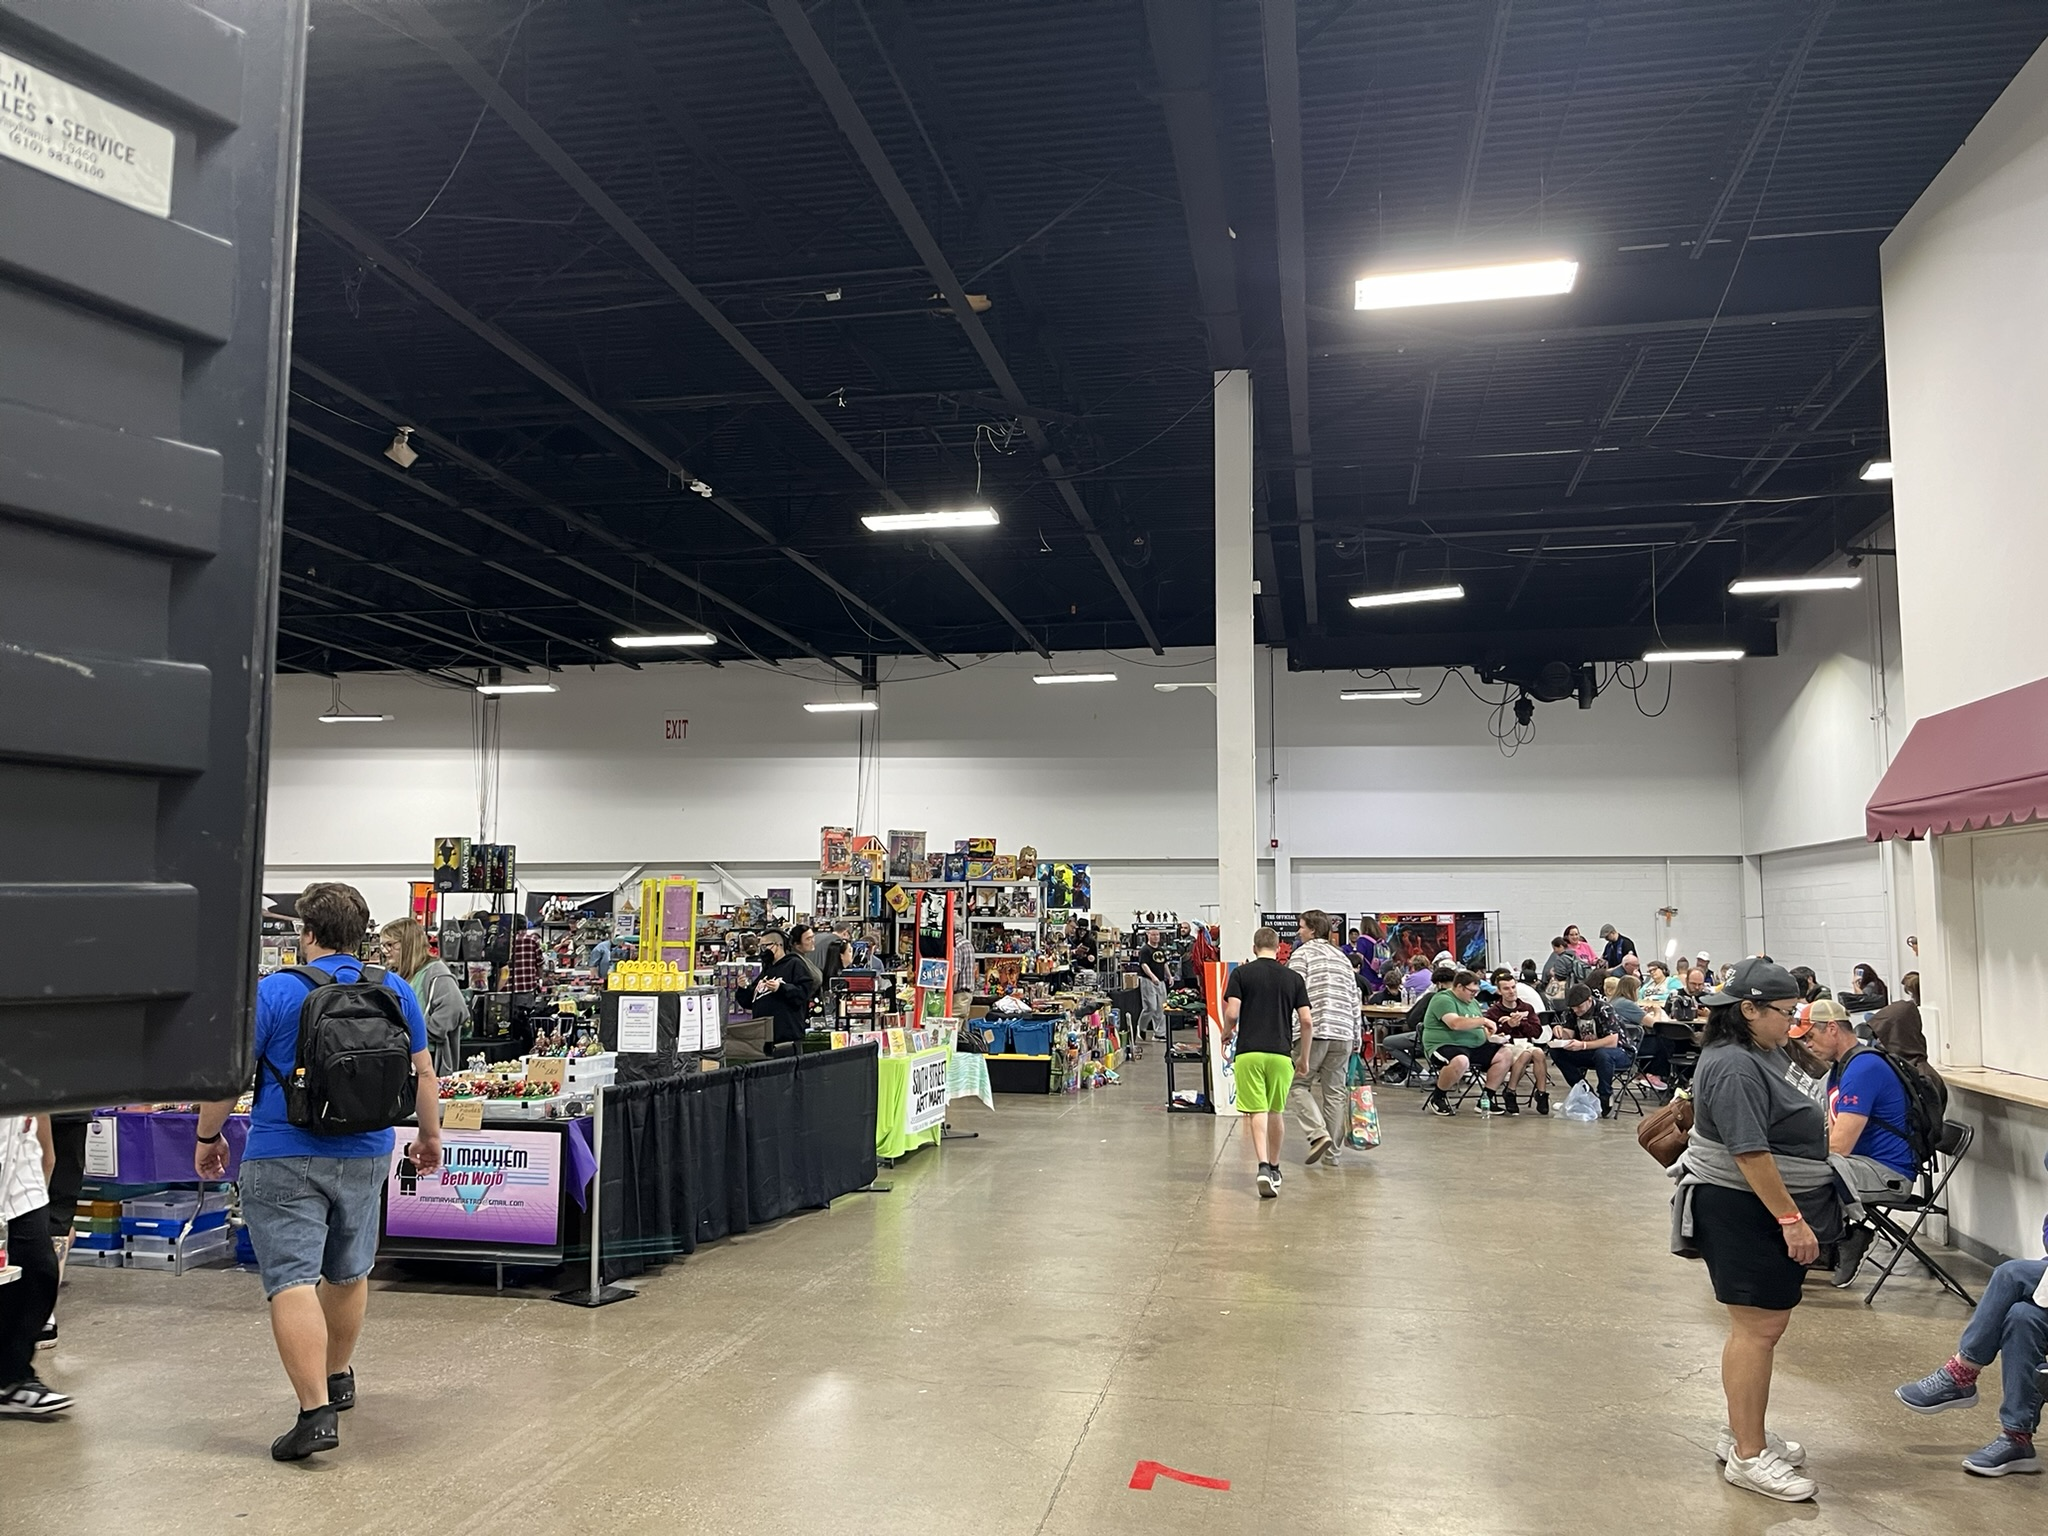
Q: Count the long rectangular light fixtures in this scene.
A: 12